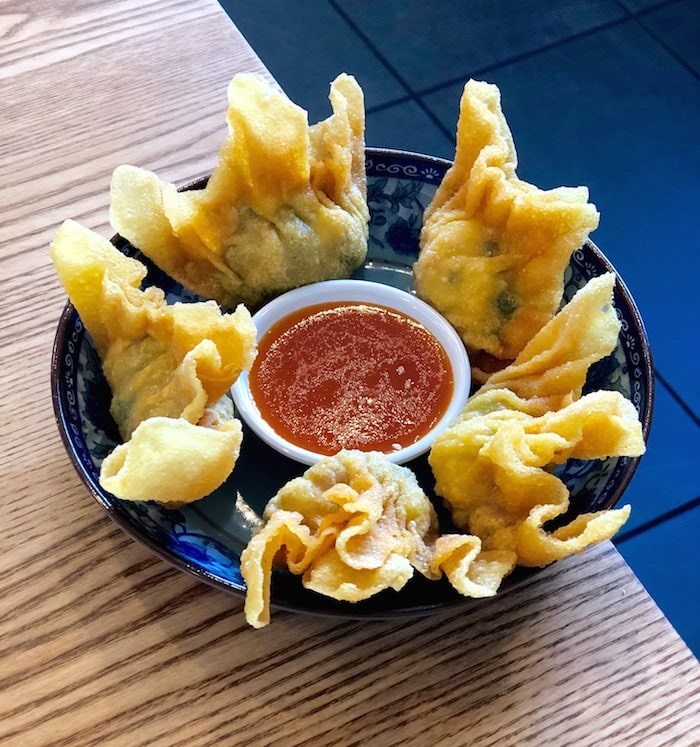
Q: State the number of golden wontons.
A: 5